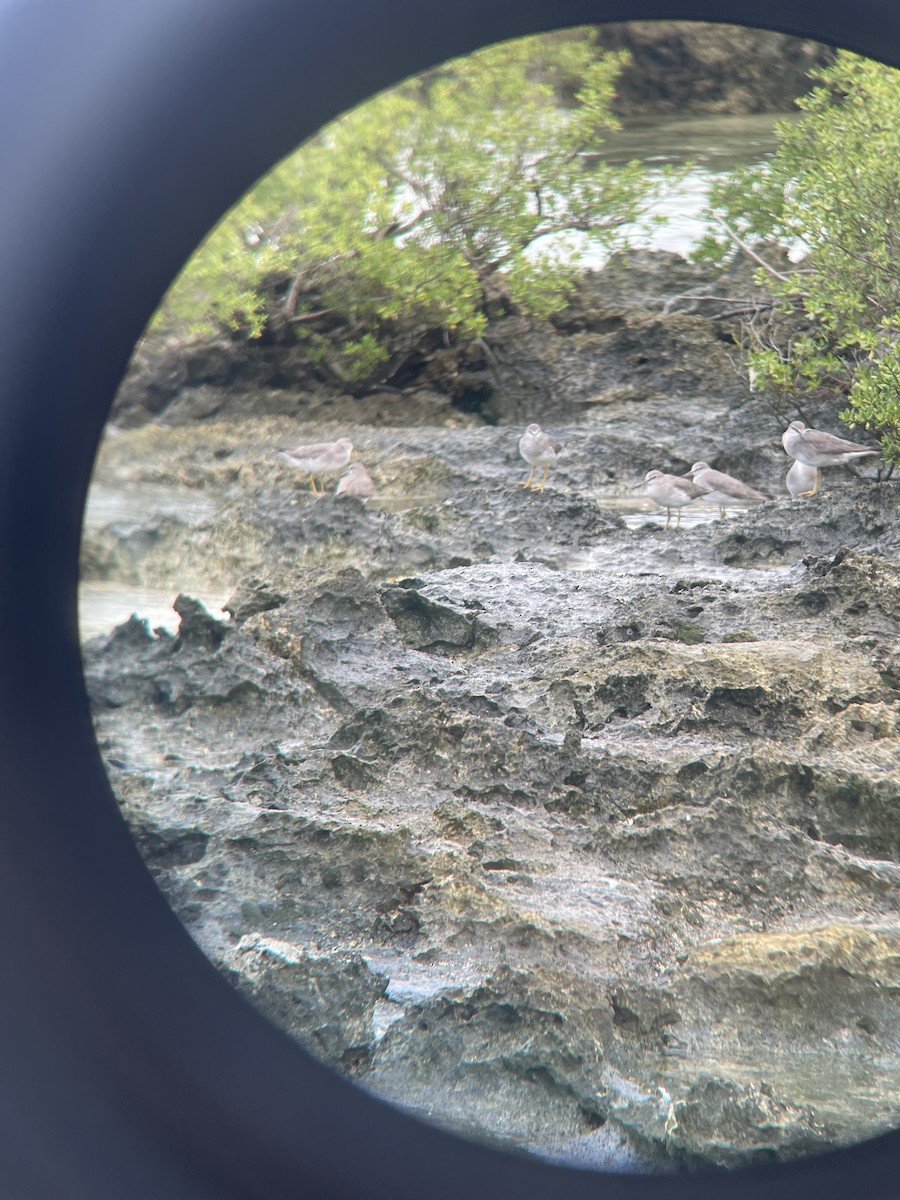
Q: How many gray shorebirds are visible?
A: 7